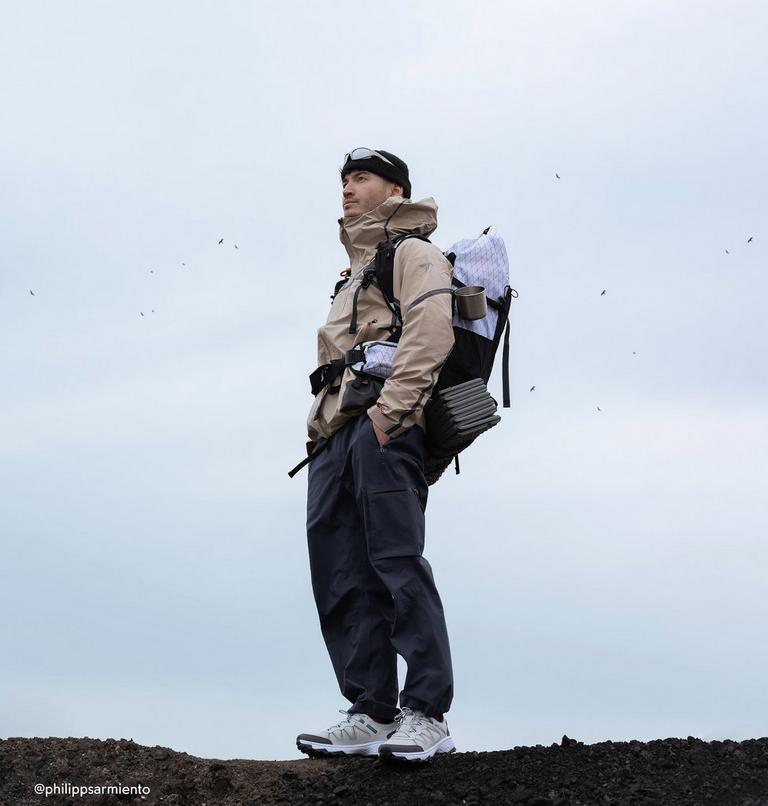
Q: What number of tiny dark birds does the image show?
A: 14